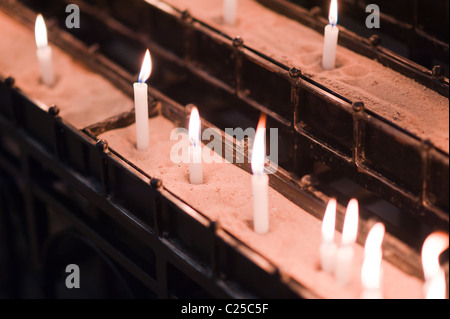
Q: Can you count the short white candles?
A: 10